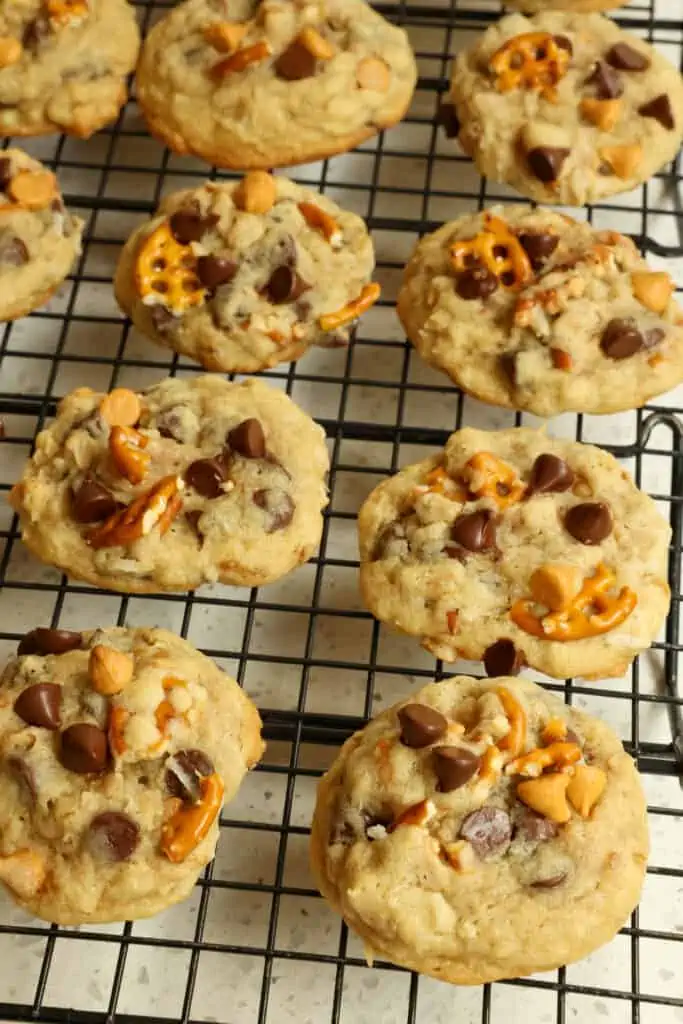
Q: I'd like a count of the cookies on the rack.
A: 11